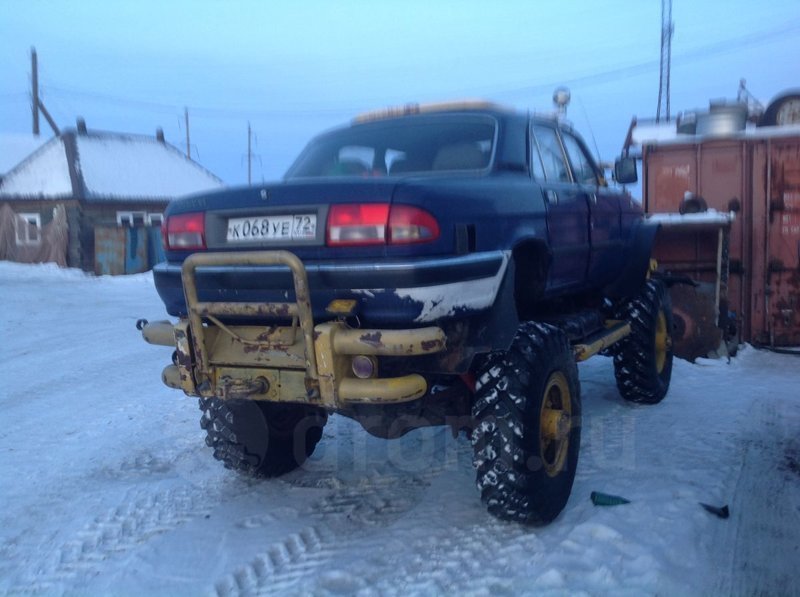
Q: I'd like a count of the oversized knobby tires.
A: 3